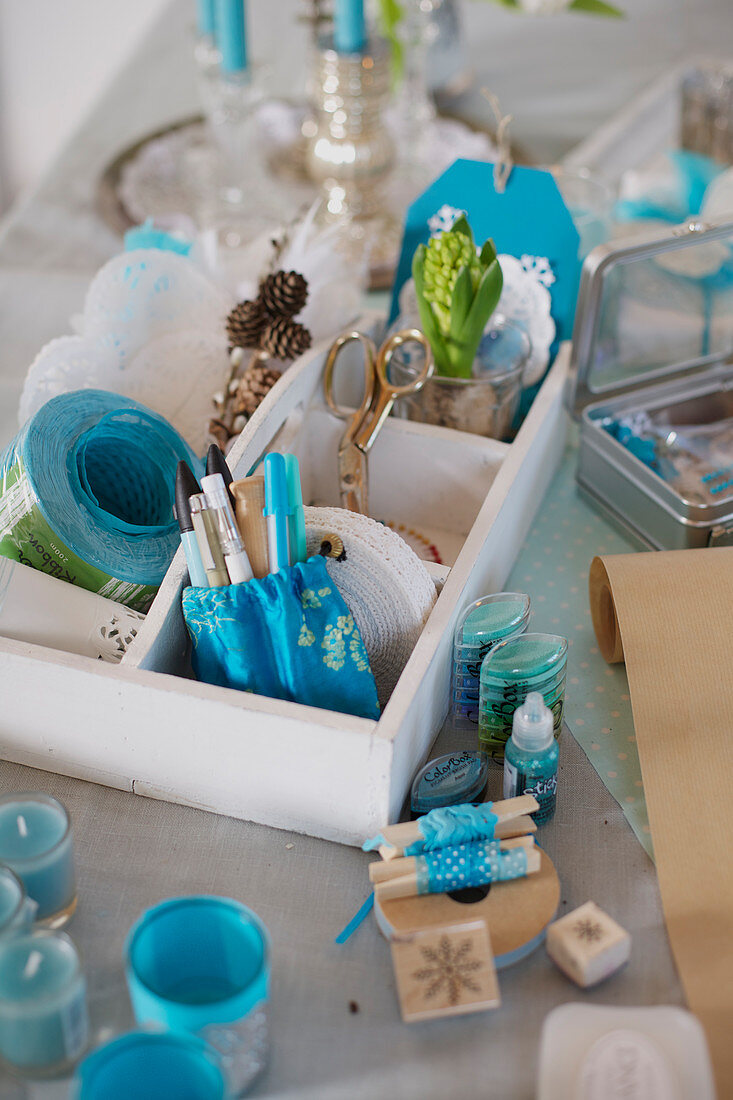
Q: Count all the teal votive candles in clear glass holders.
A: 3